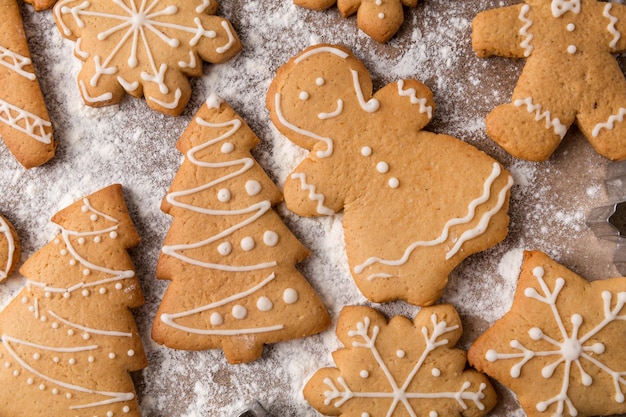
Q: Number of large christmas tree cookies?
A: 2